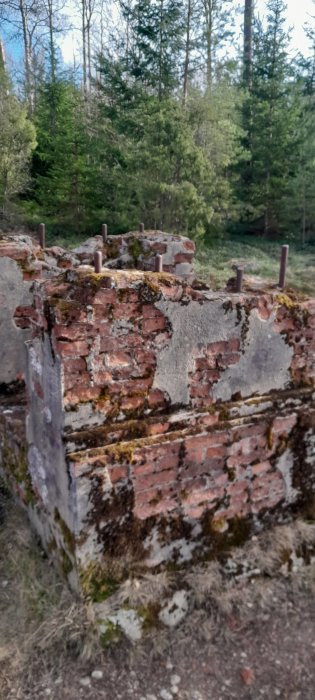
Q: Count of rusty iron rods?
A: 7